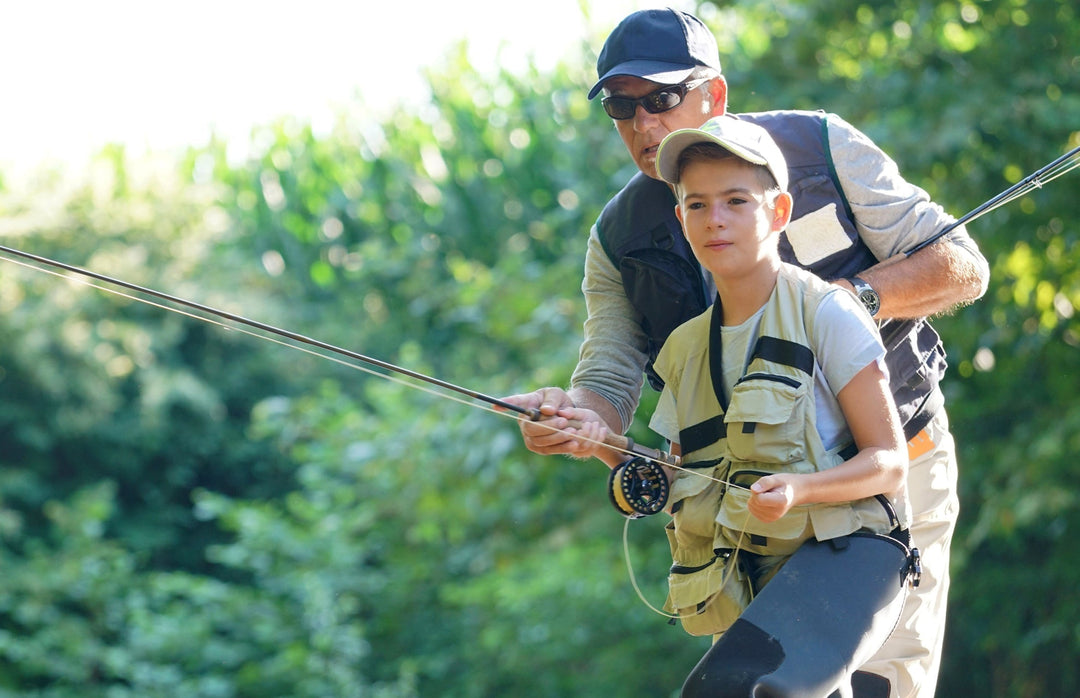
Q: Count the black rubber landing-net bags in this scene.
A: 0